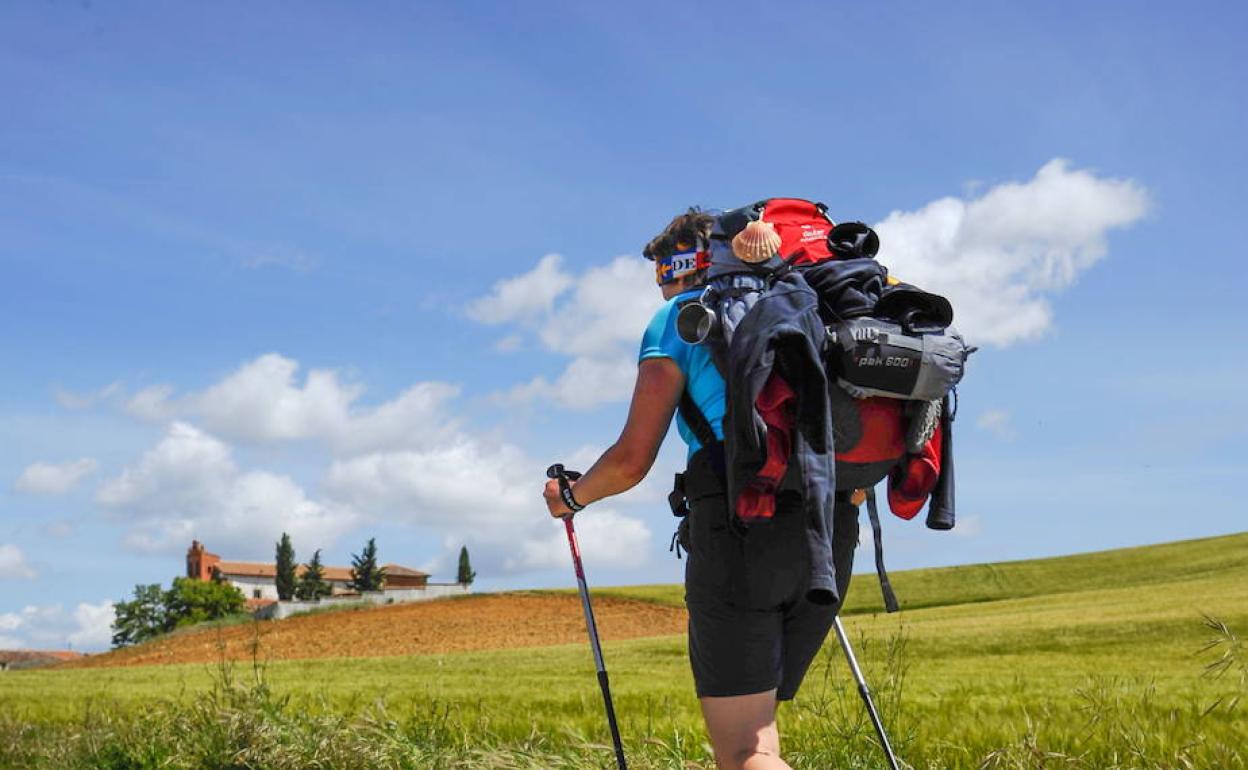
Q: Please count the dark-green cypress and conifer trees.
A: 4